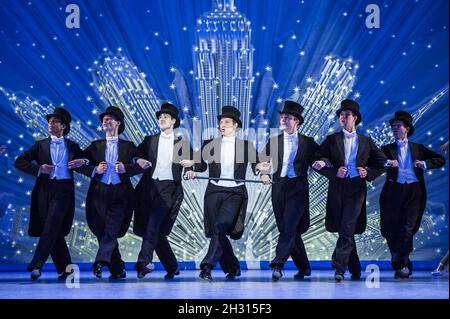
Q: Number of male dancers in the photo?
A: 7